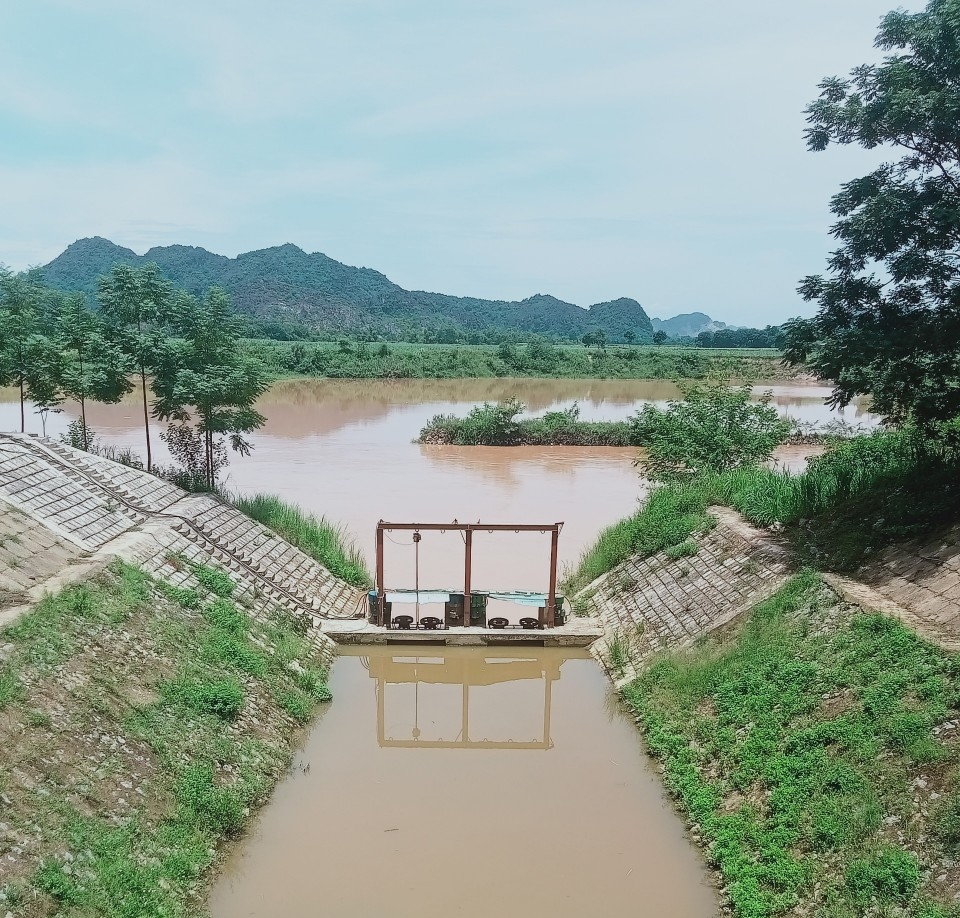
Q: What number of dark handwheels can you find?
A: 4